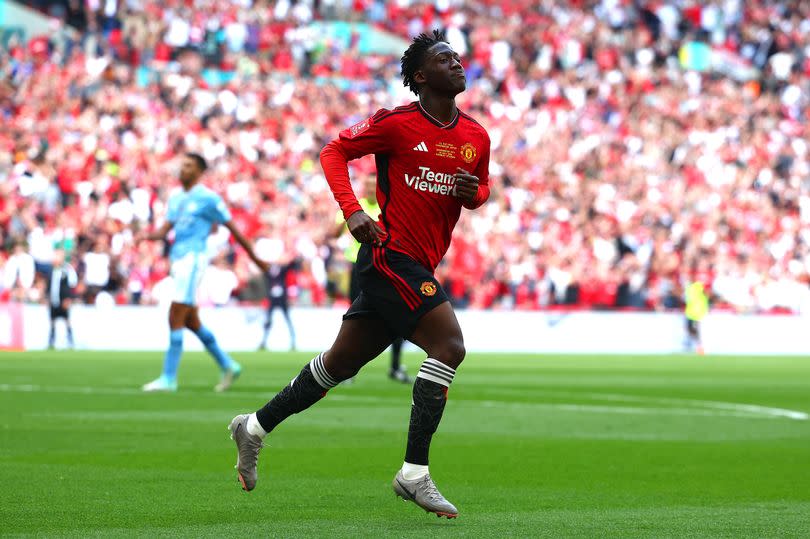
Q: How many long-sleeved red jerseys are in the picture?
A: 1